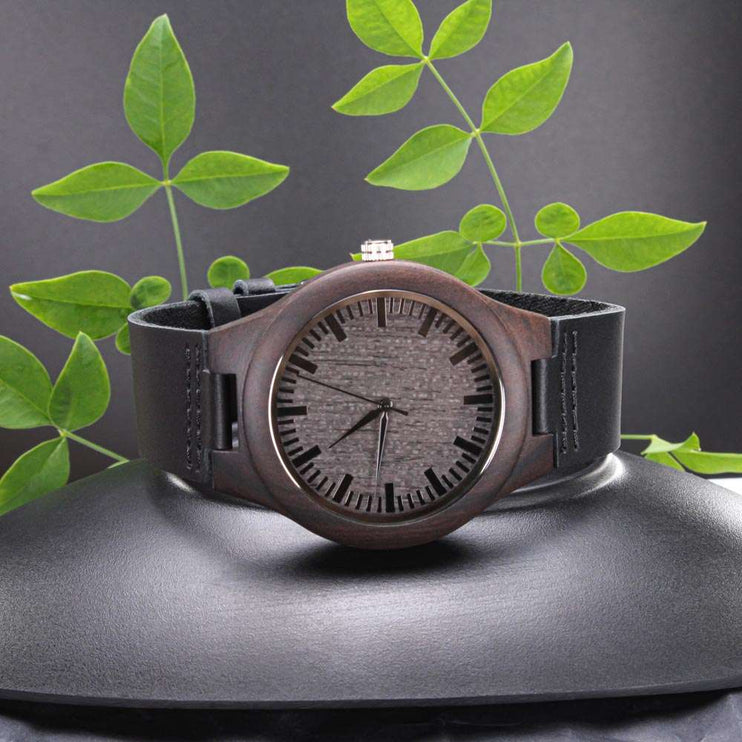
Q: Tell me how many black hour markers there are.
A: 12